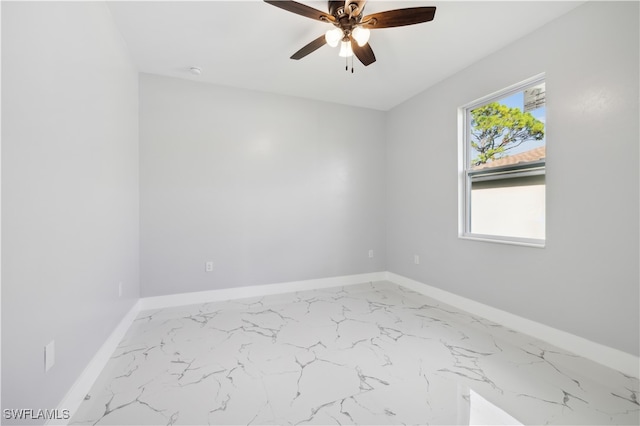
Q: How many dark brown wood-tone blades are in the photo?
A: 5